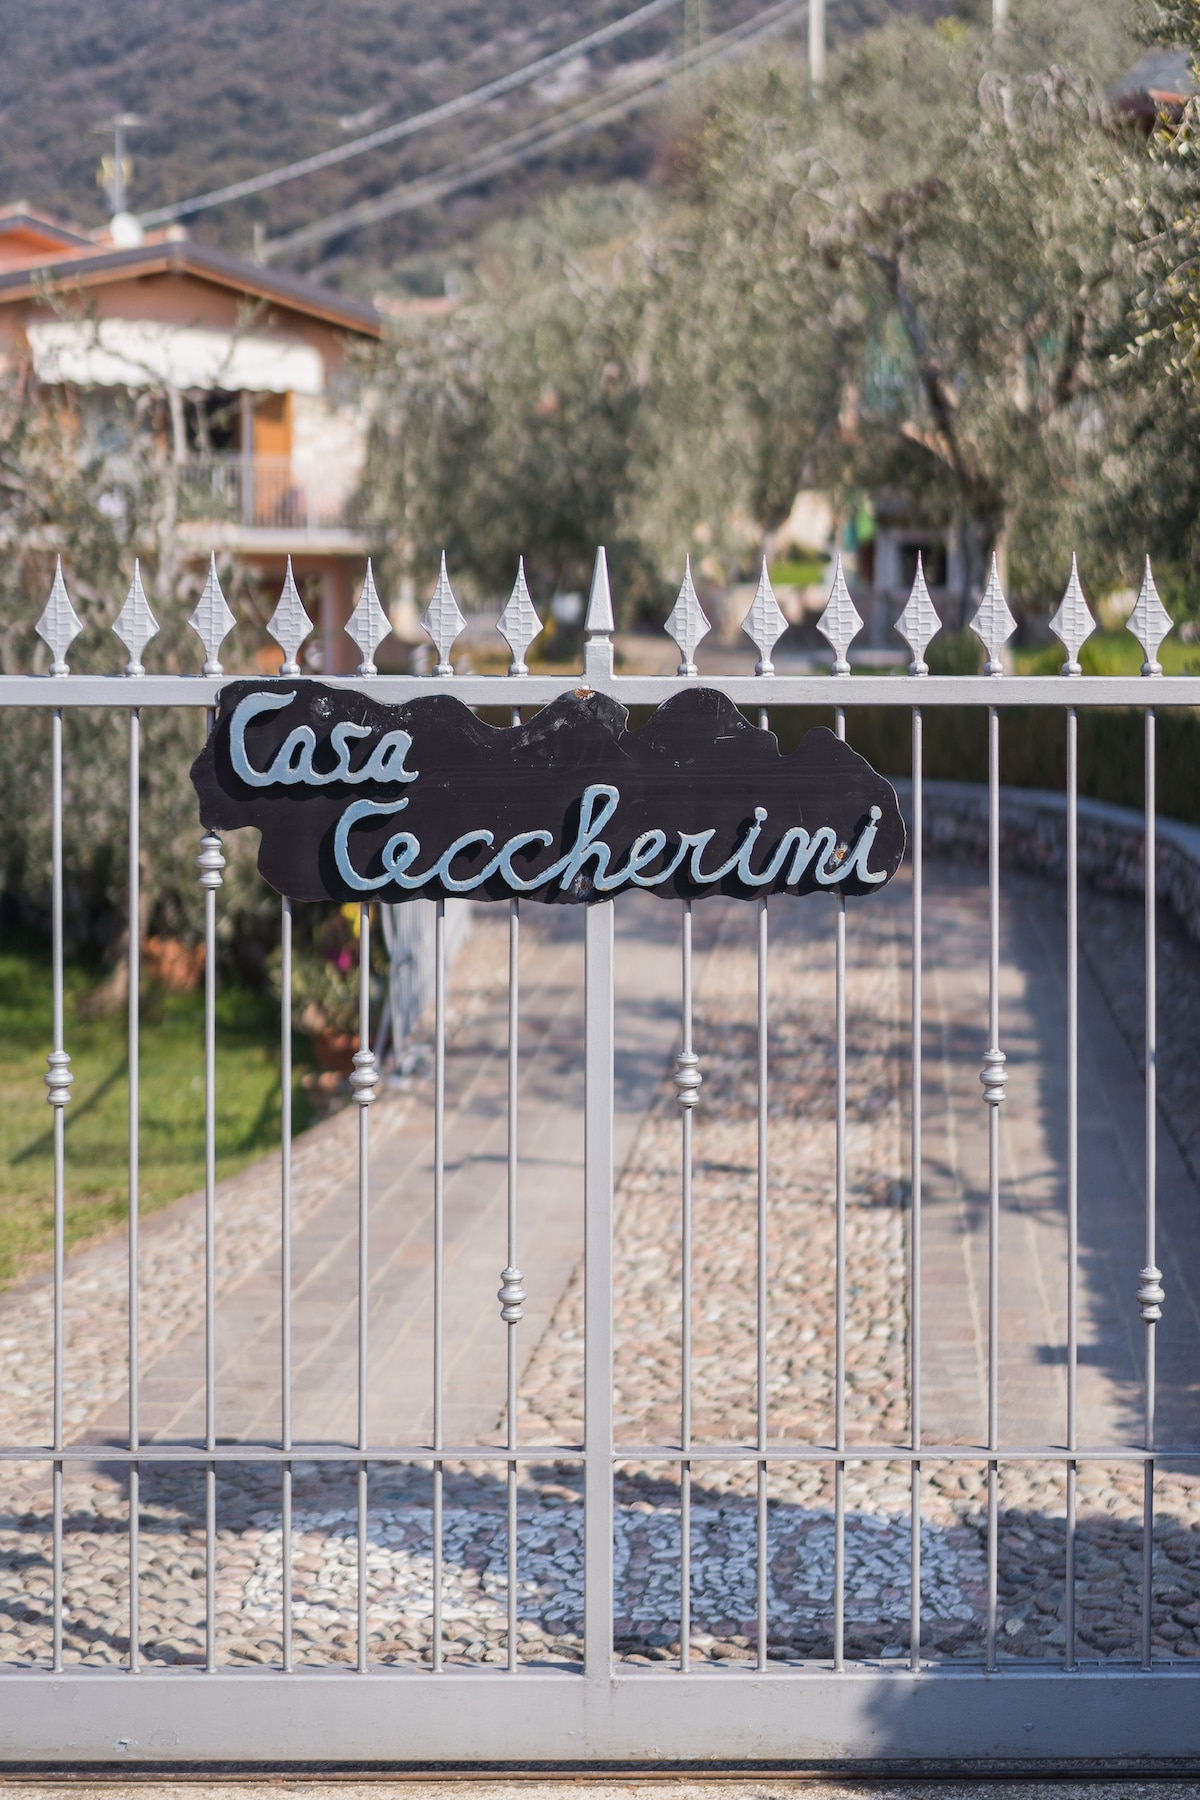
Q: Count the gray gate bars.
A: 15